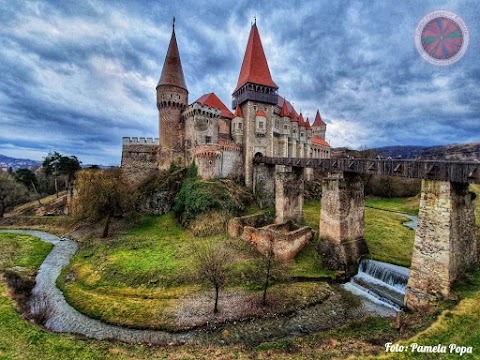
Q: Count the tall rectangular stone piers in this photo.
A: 3